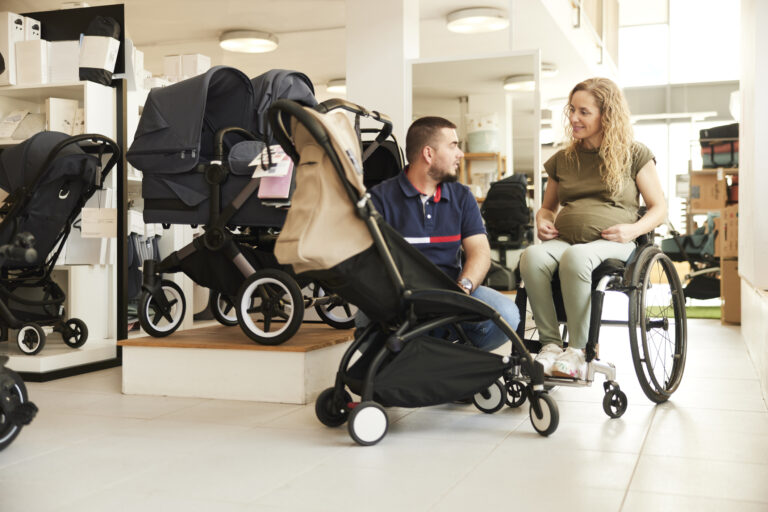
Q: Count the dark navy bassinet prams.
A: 2